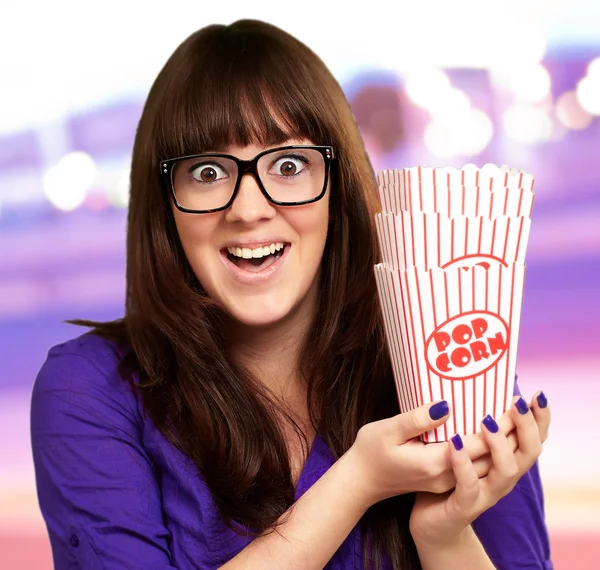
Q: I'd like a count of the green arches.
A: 0